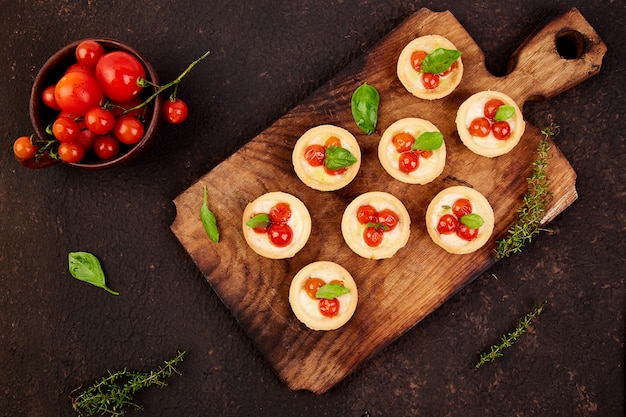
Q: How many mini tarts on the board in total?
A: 8